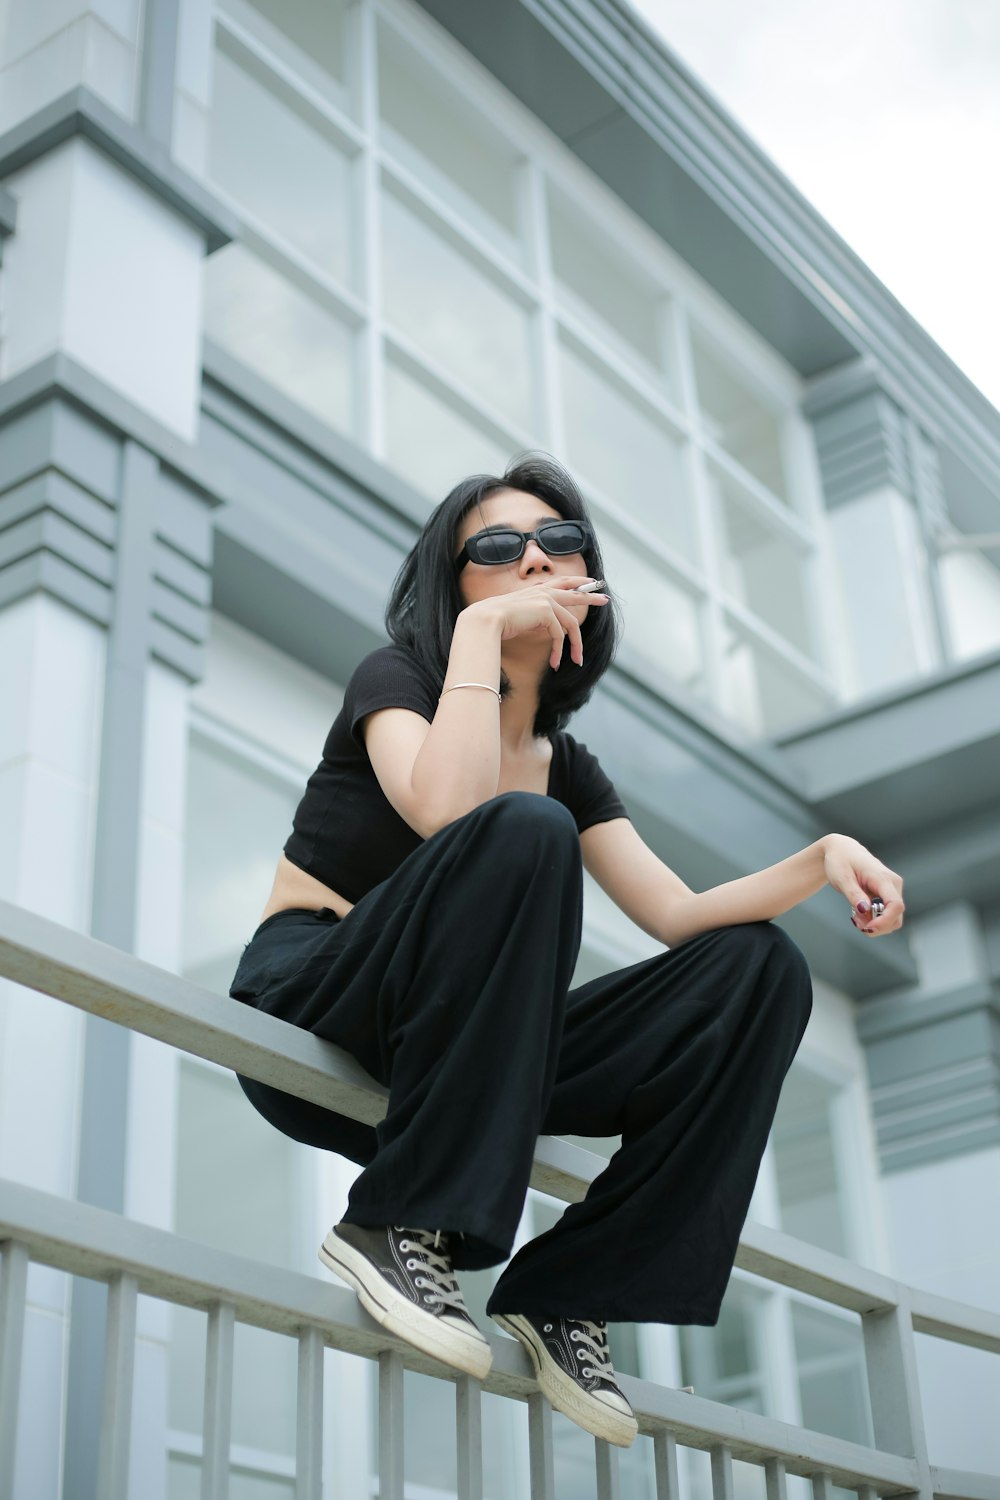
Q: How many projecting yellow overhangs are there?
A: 0